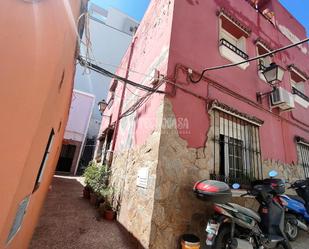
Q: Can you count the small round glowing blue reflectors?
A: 2